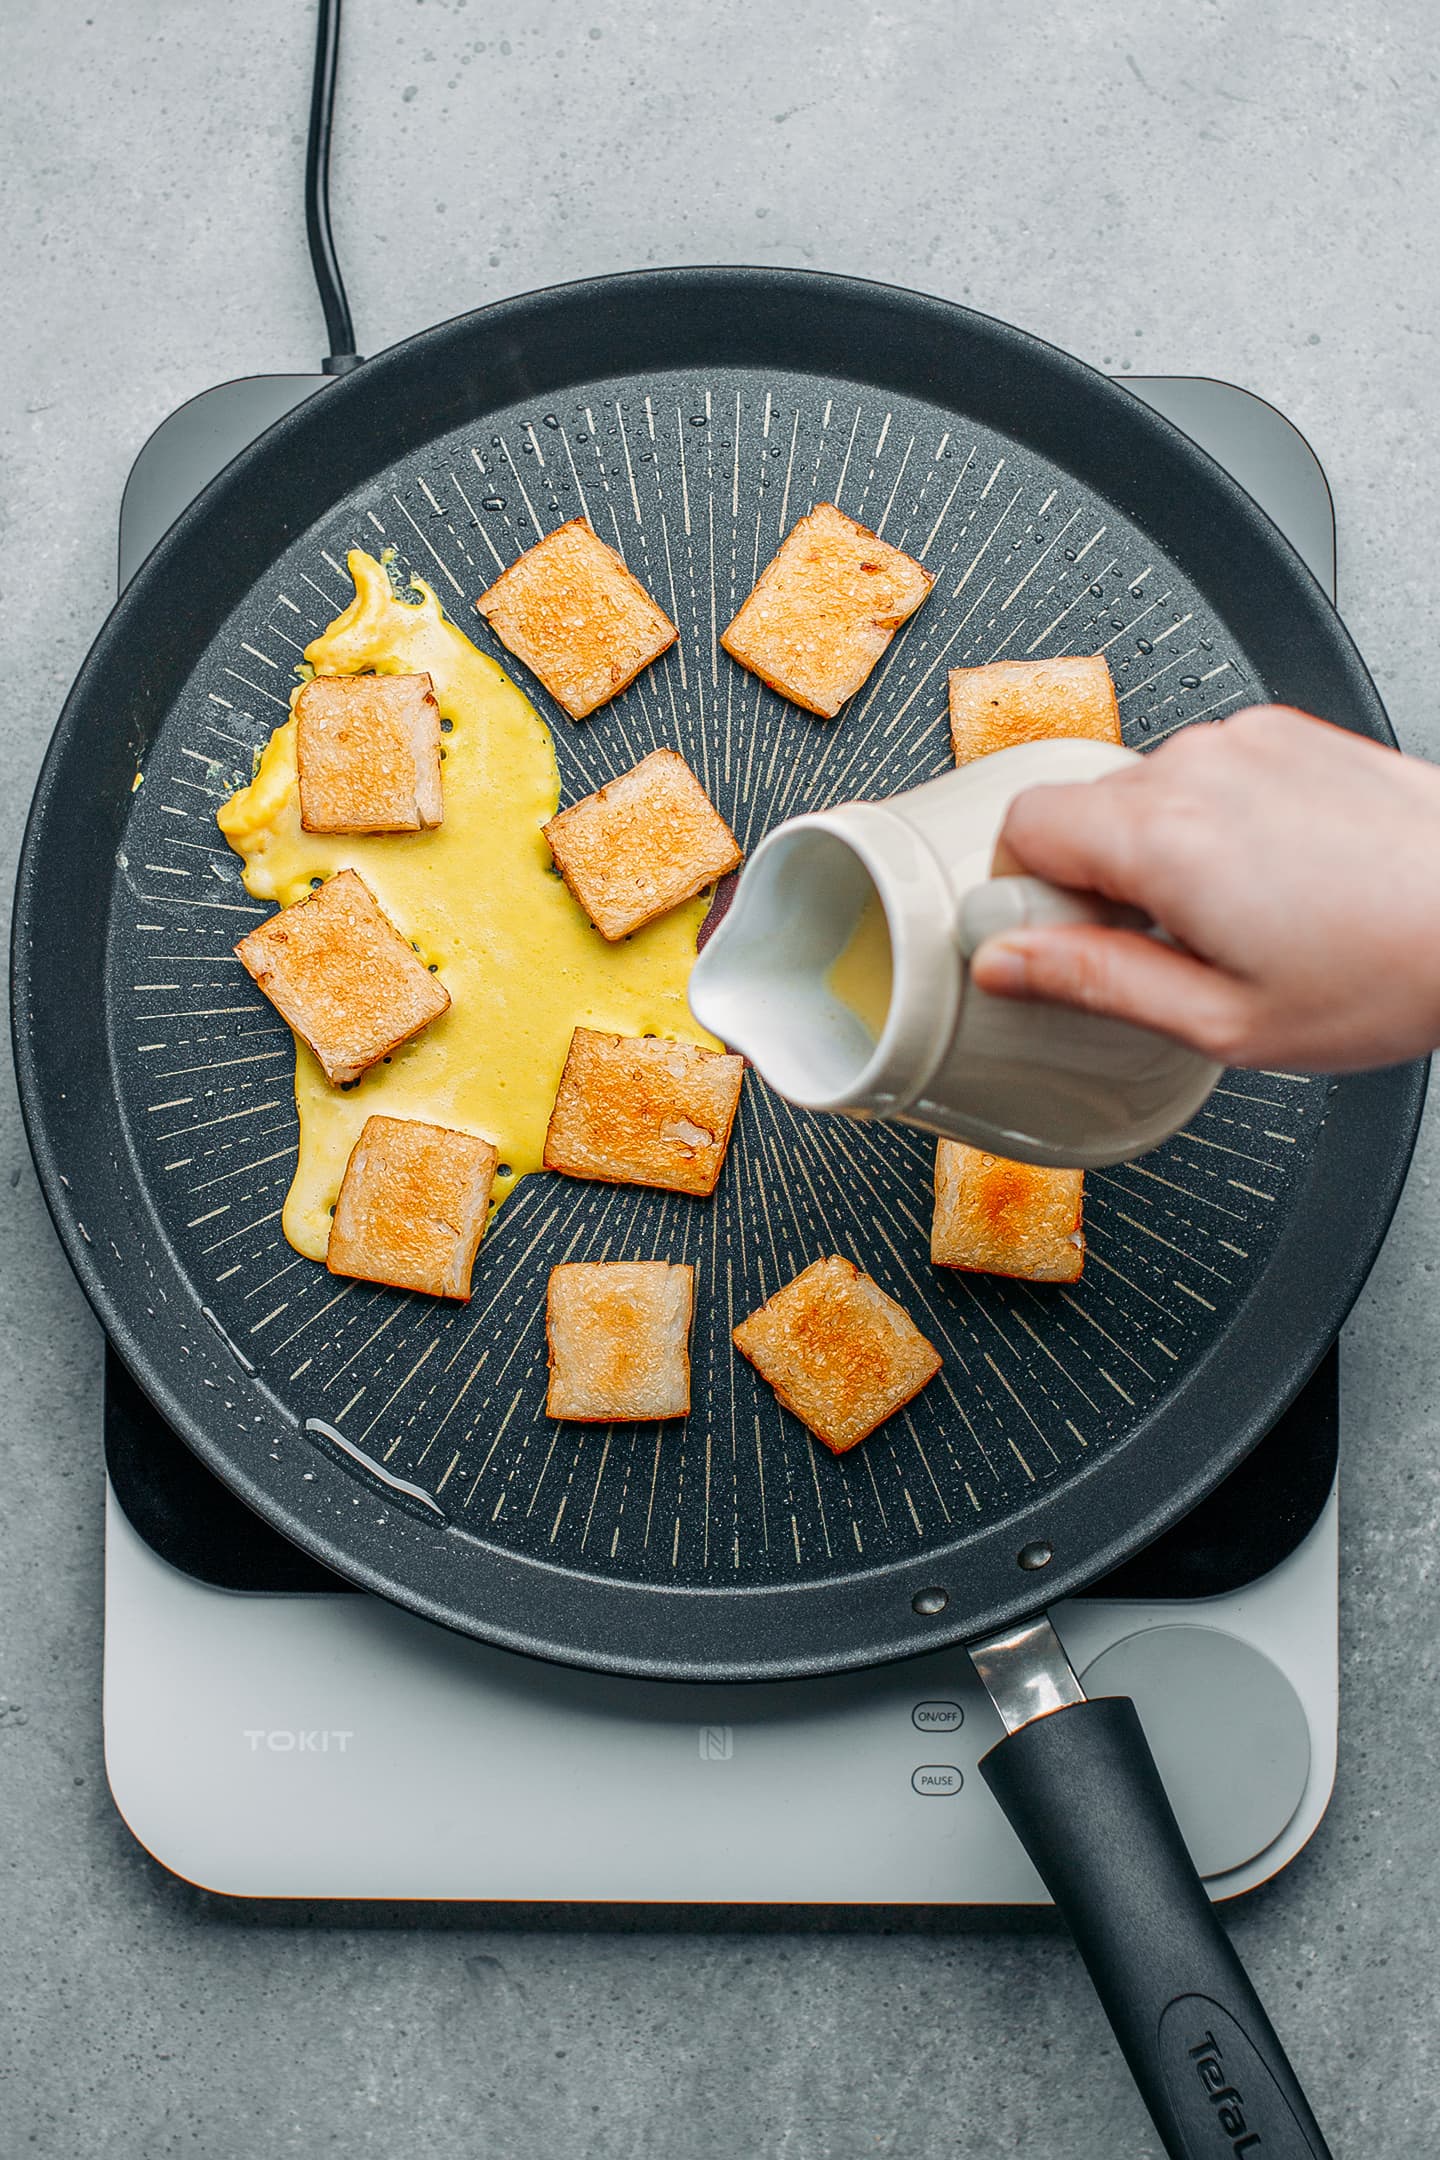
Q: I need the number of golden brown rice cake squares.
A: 11